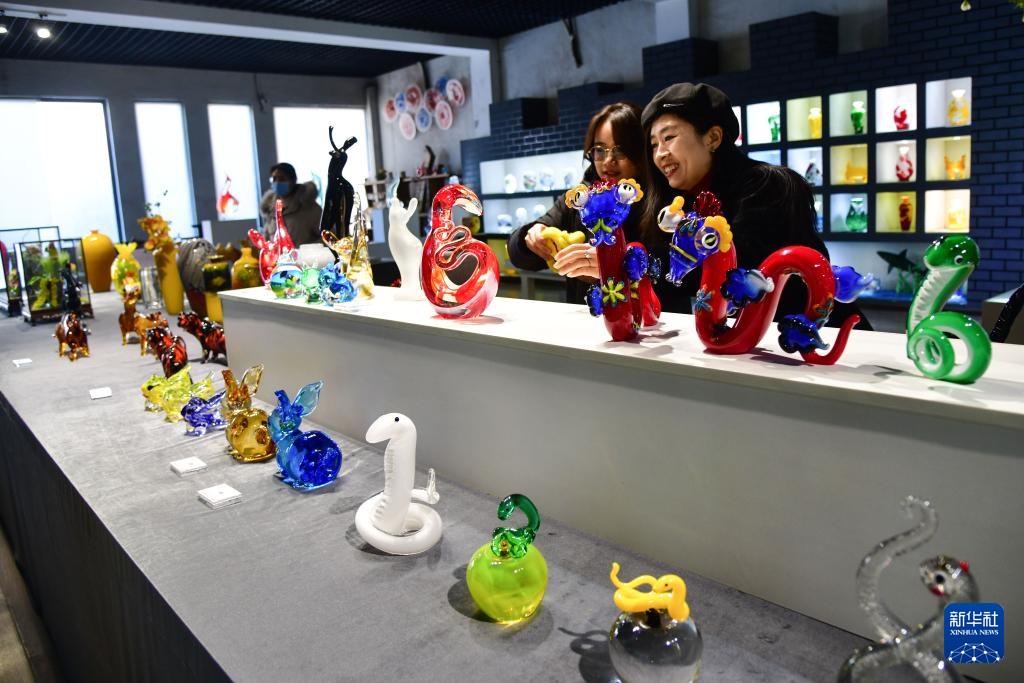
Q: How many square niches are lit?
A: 15